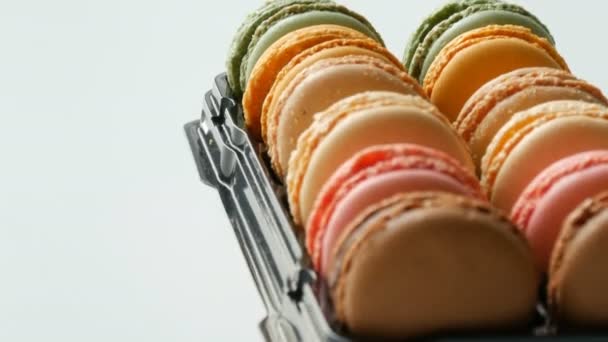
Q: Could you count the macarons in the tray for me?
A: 12